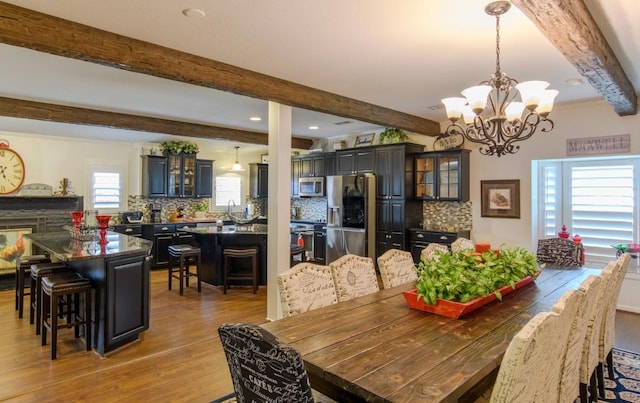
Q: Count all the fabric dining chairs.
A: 12